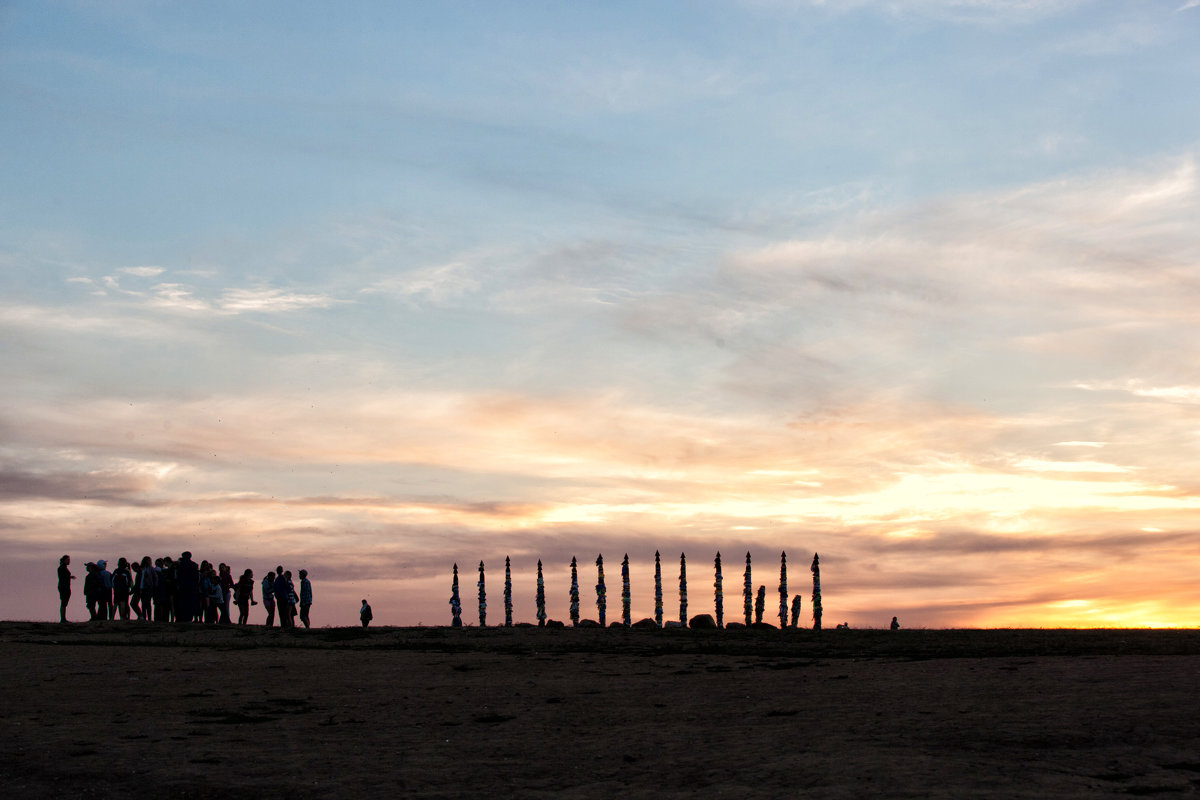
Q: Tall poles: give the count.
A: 13